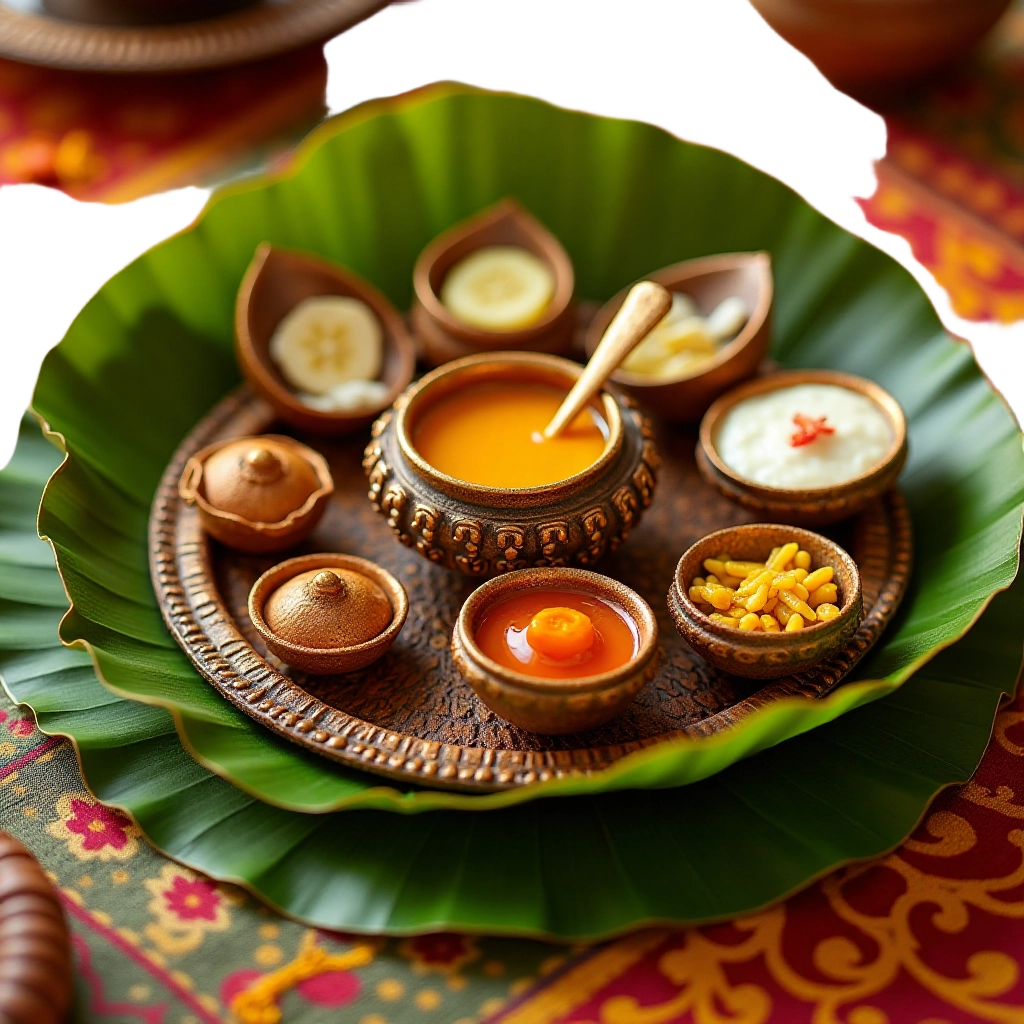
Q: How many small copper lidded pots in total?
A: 2